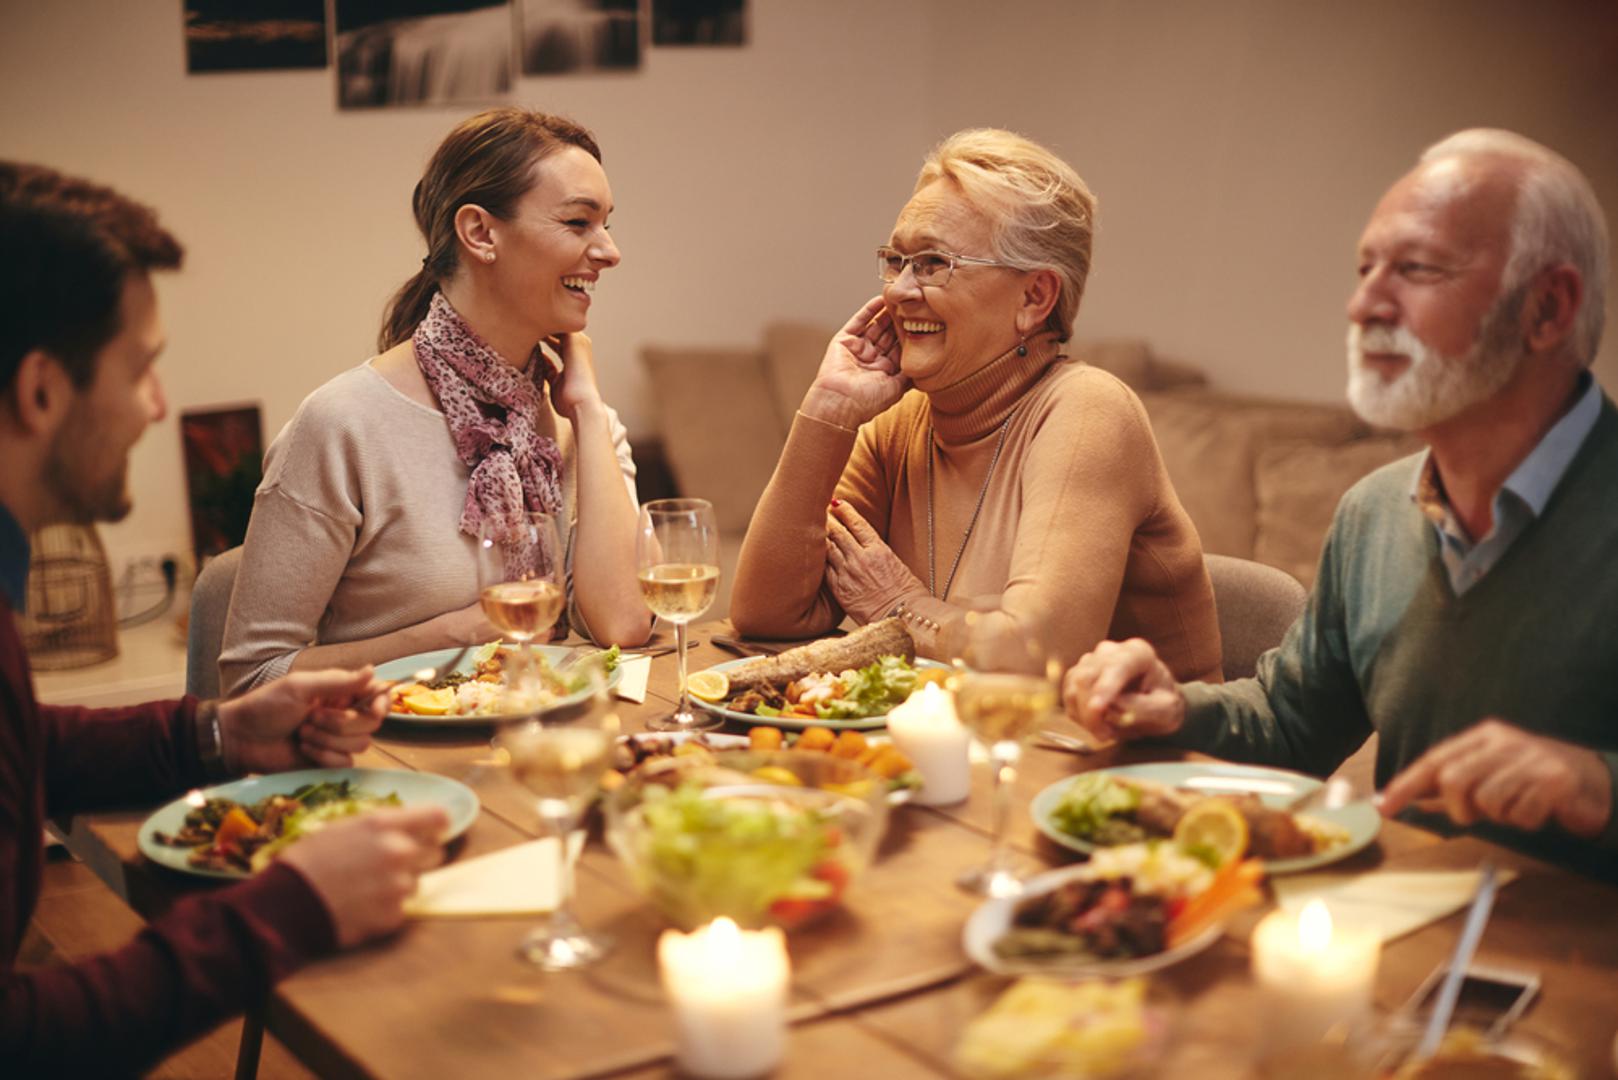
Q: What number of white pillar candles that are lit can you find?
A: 3